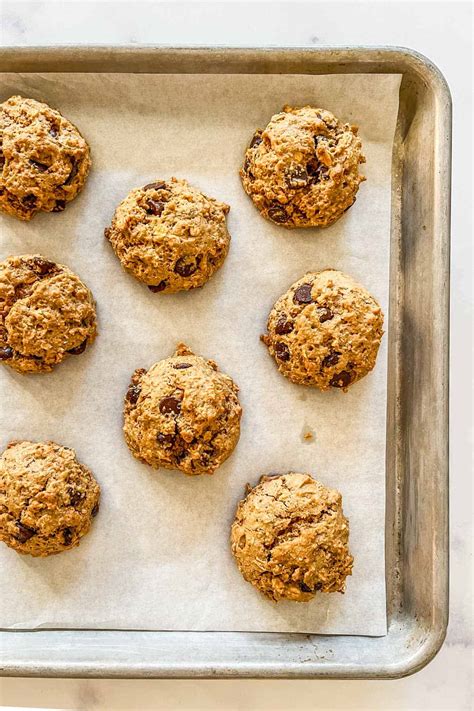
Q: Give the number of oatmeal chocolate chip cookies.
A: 8